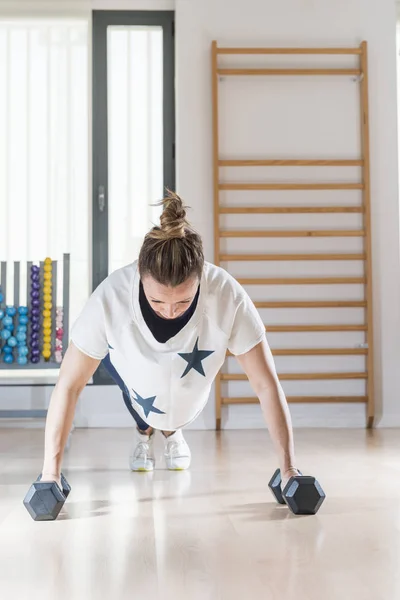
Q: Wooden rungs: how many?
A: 13